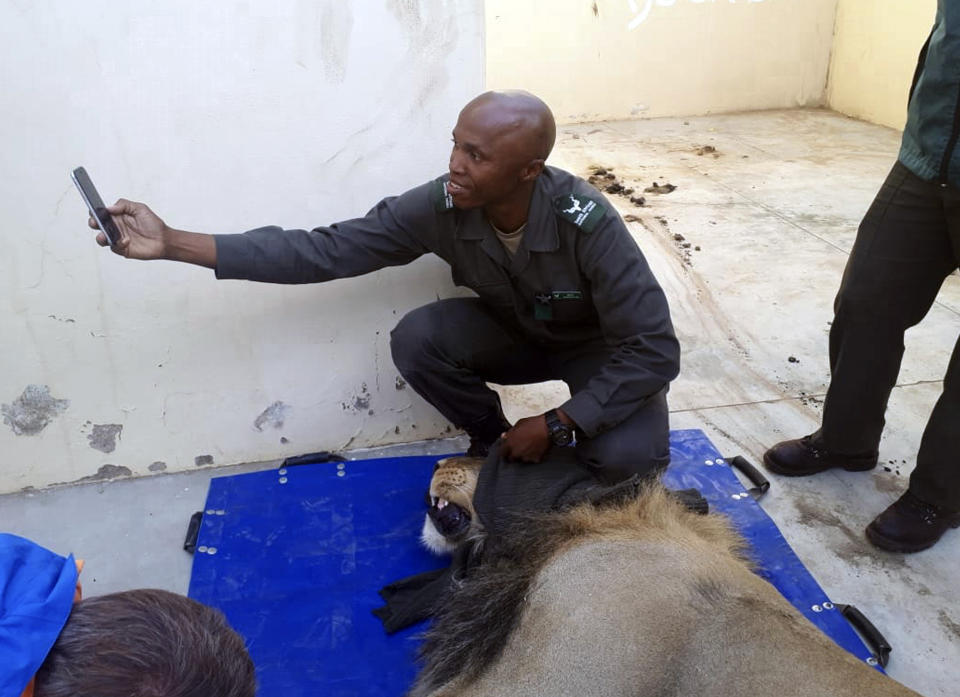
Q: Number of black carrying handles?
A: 4